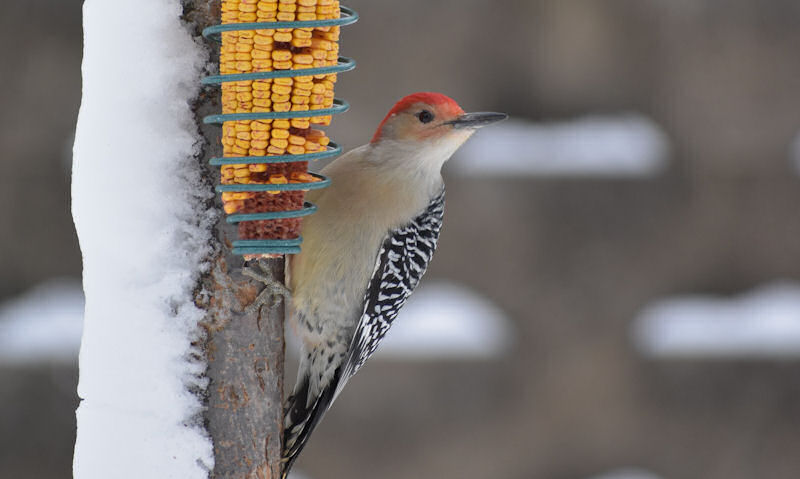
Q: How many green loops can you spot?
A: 8